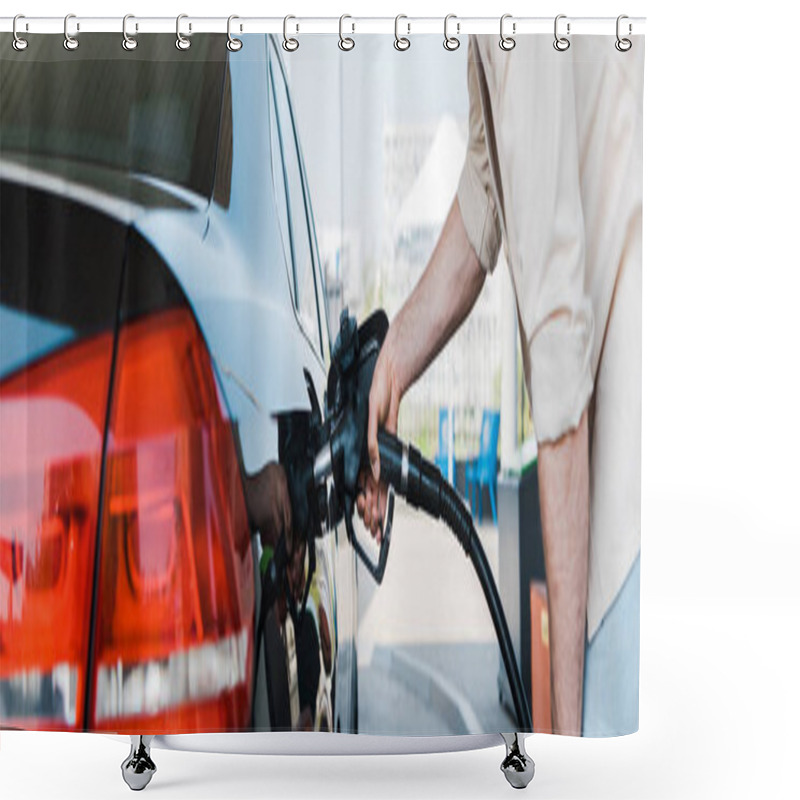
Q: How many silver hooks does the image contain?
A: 12